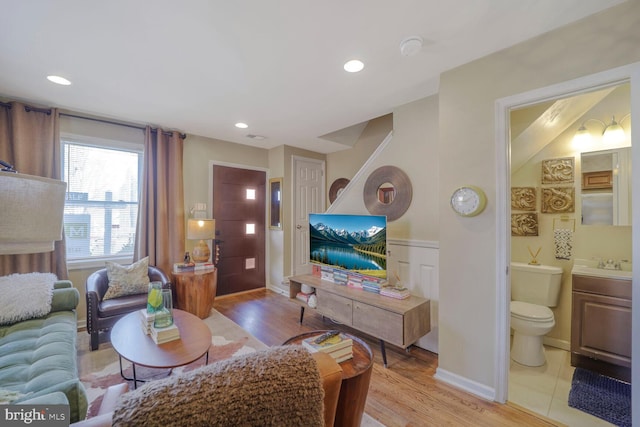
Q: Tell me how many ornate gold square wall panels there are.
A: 4